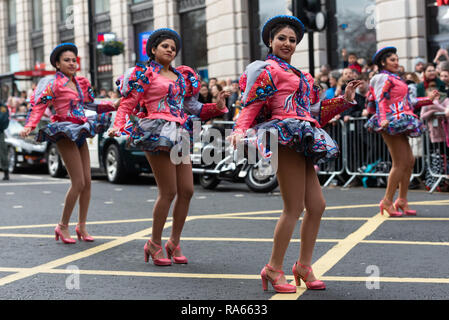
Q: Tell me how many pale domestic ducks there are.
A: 0